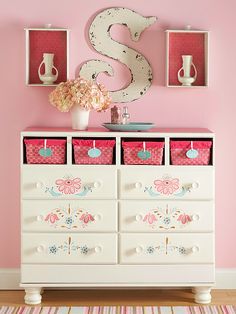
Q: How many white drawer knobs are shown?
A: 12